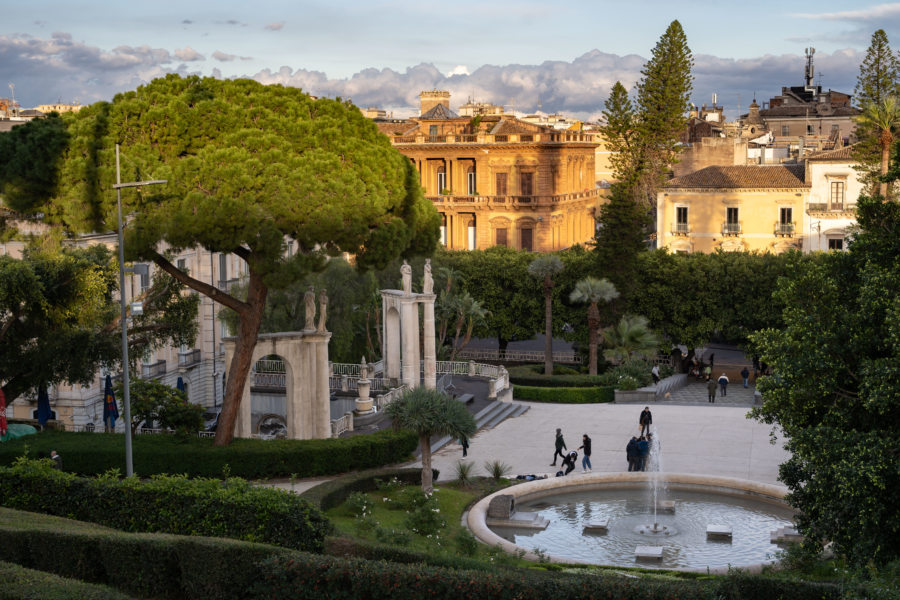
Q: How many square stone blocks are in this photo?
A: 4